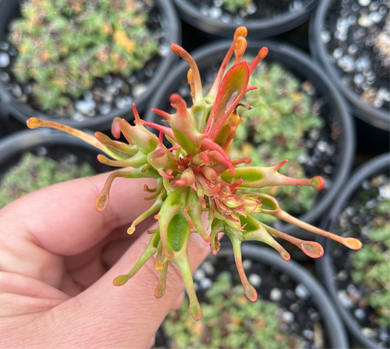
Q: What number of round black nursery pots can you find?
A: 7